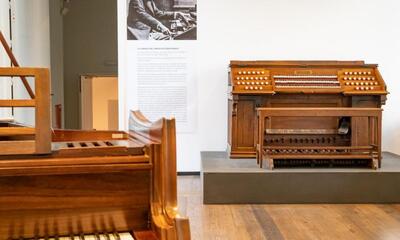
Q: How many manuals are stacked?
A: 3